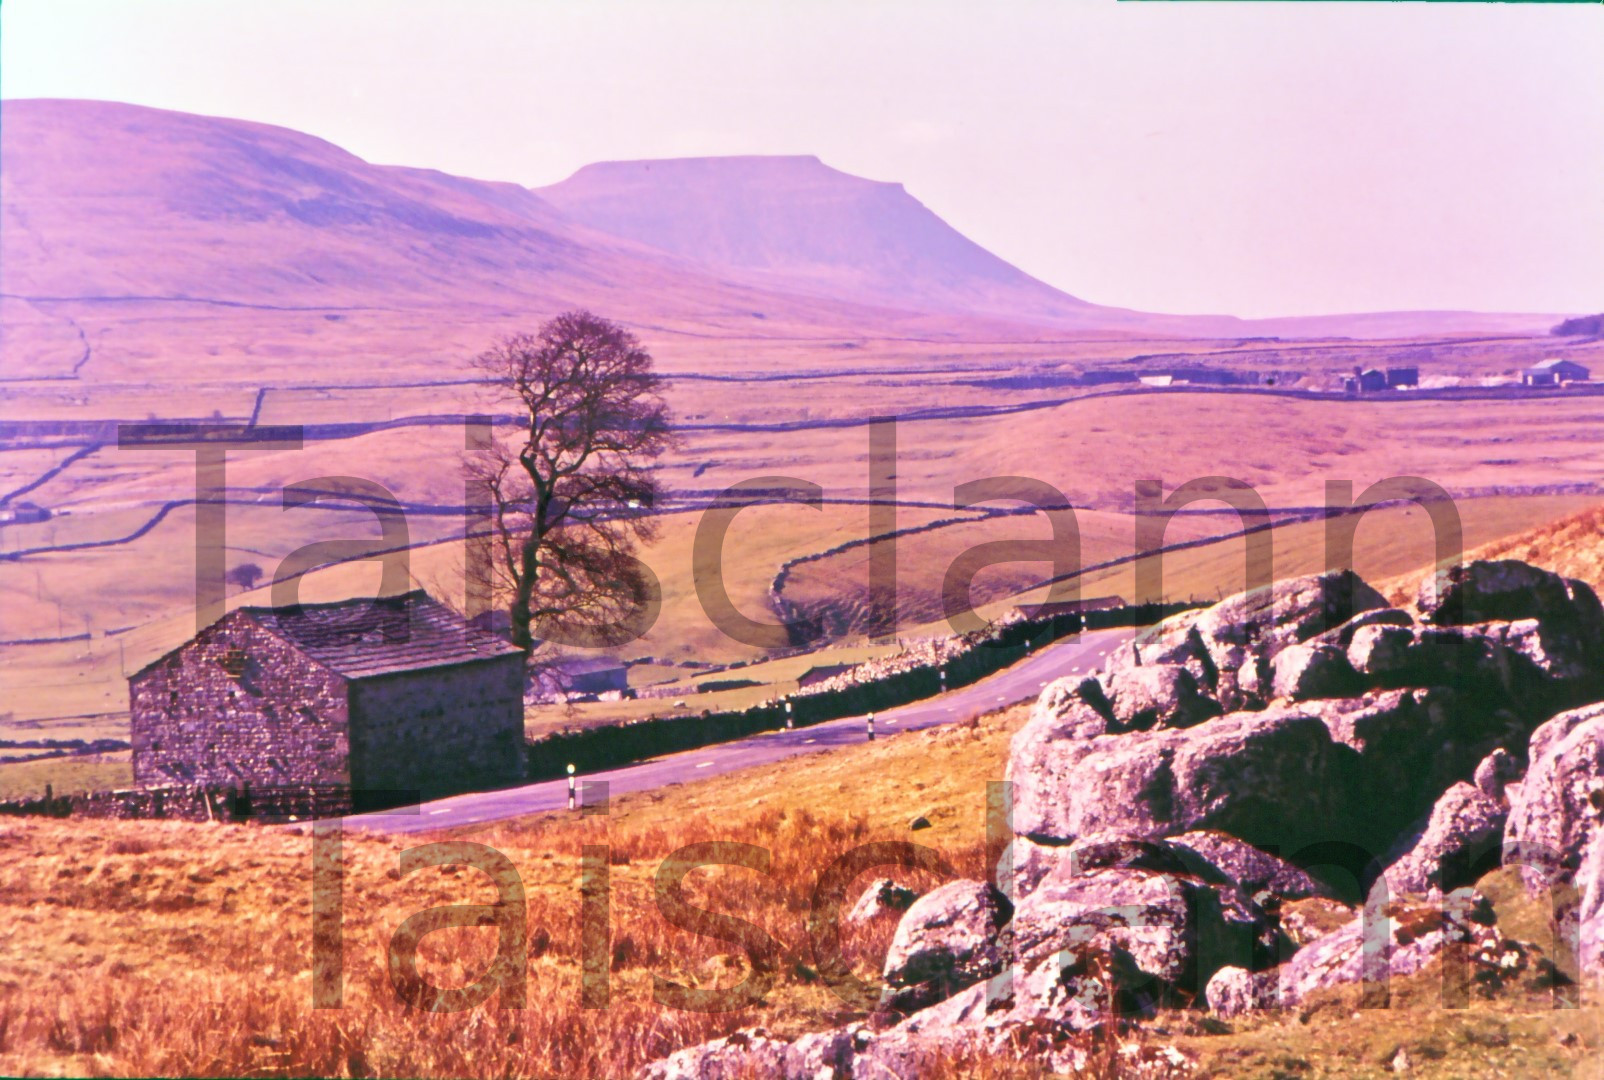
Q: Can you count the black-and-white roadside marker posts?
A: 6